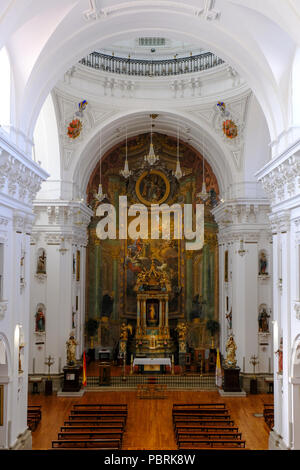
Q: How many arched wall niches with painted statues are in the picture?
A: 4